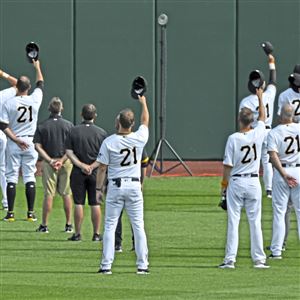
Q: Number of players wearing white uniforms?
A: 7